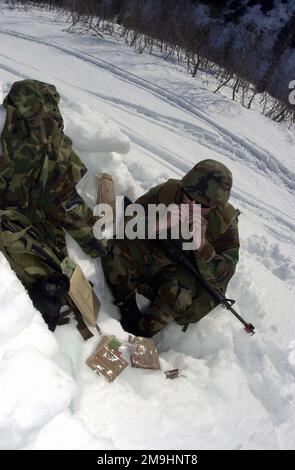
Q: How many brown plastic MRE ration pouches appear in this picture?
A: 2